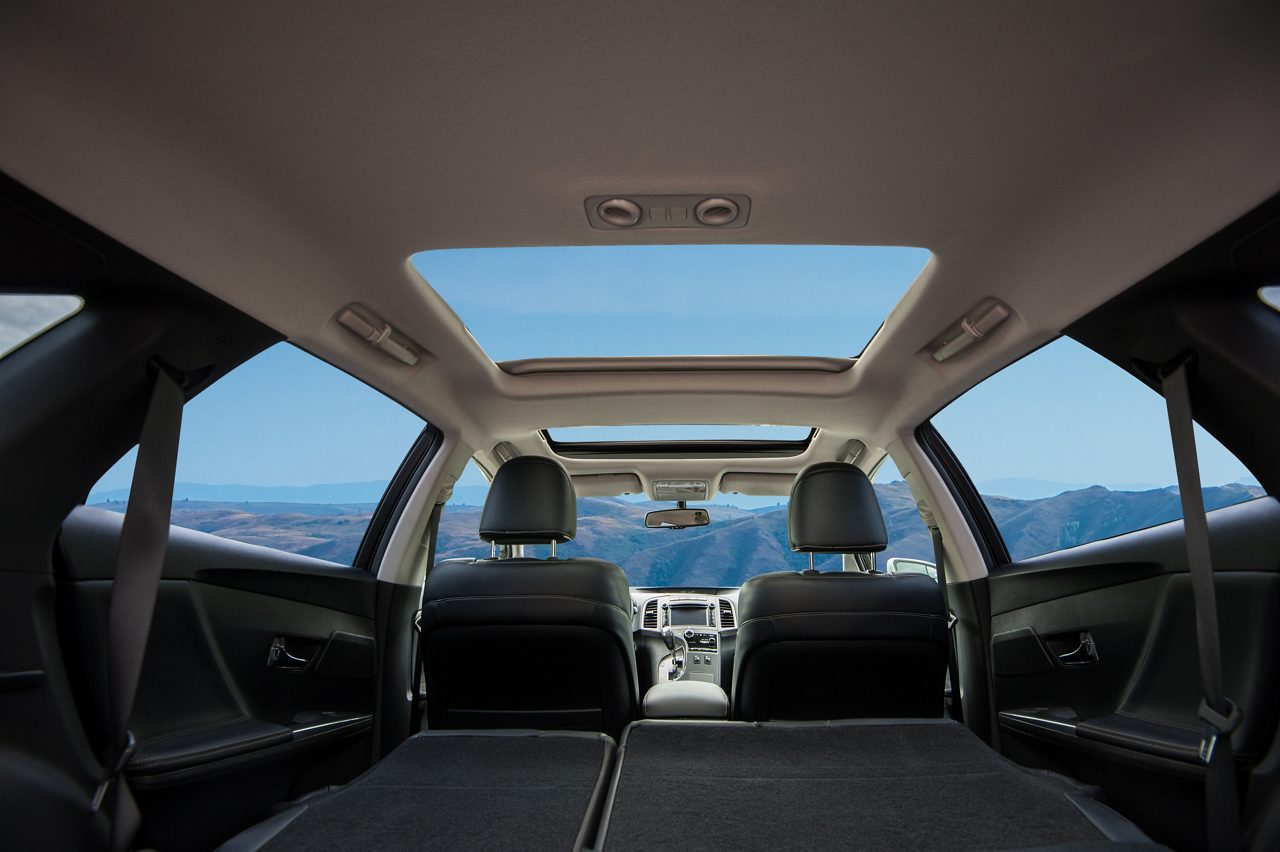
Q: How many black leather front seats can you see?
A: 2